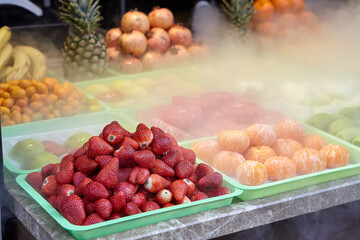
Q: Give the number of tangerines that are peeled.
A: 12